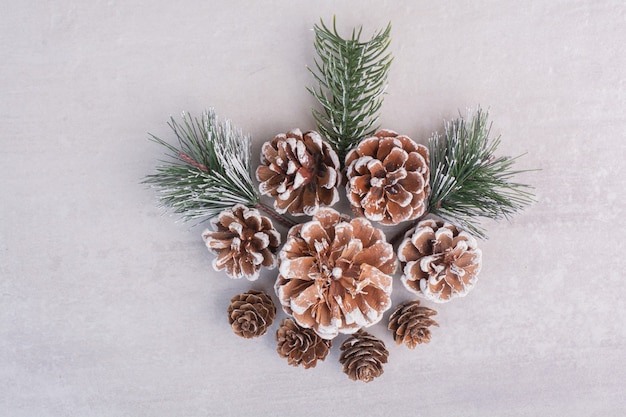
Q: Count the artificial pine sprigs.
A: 3